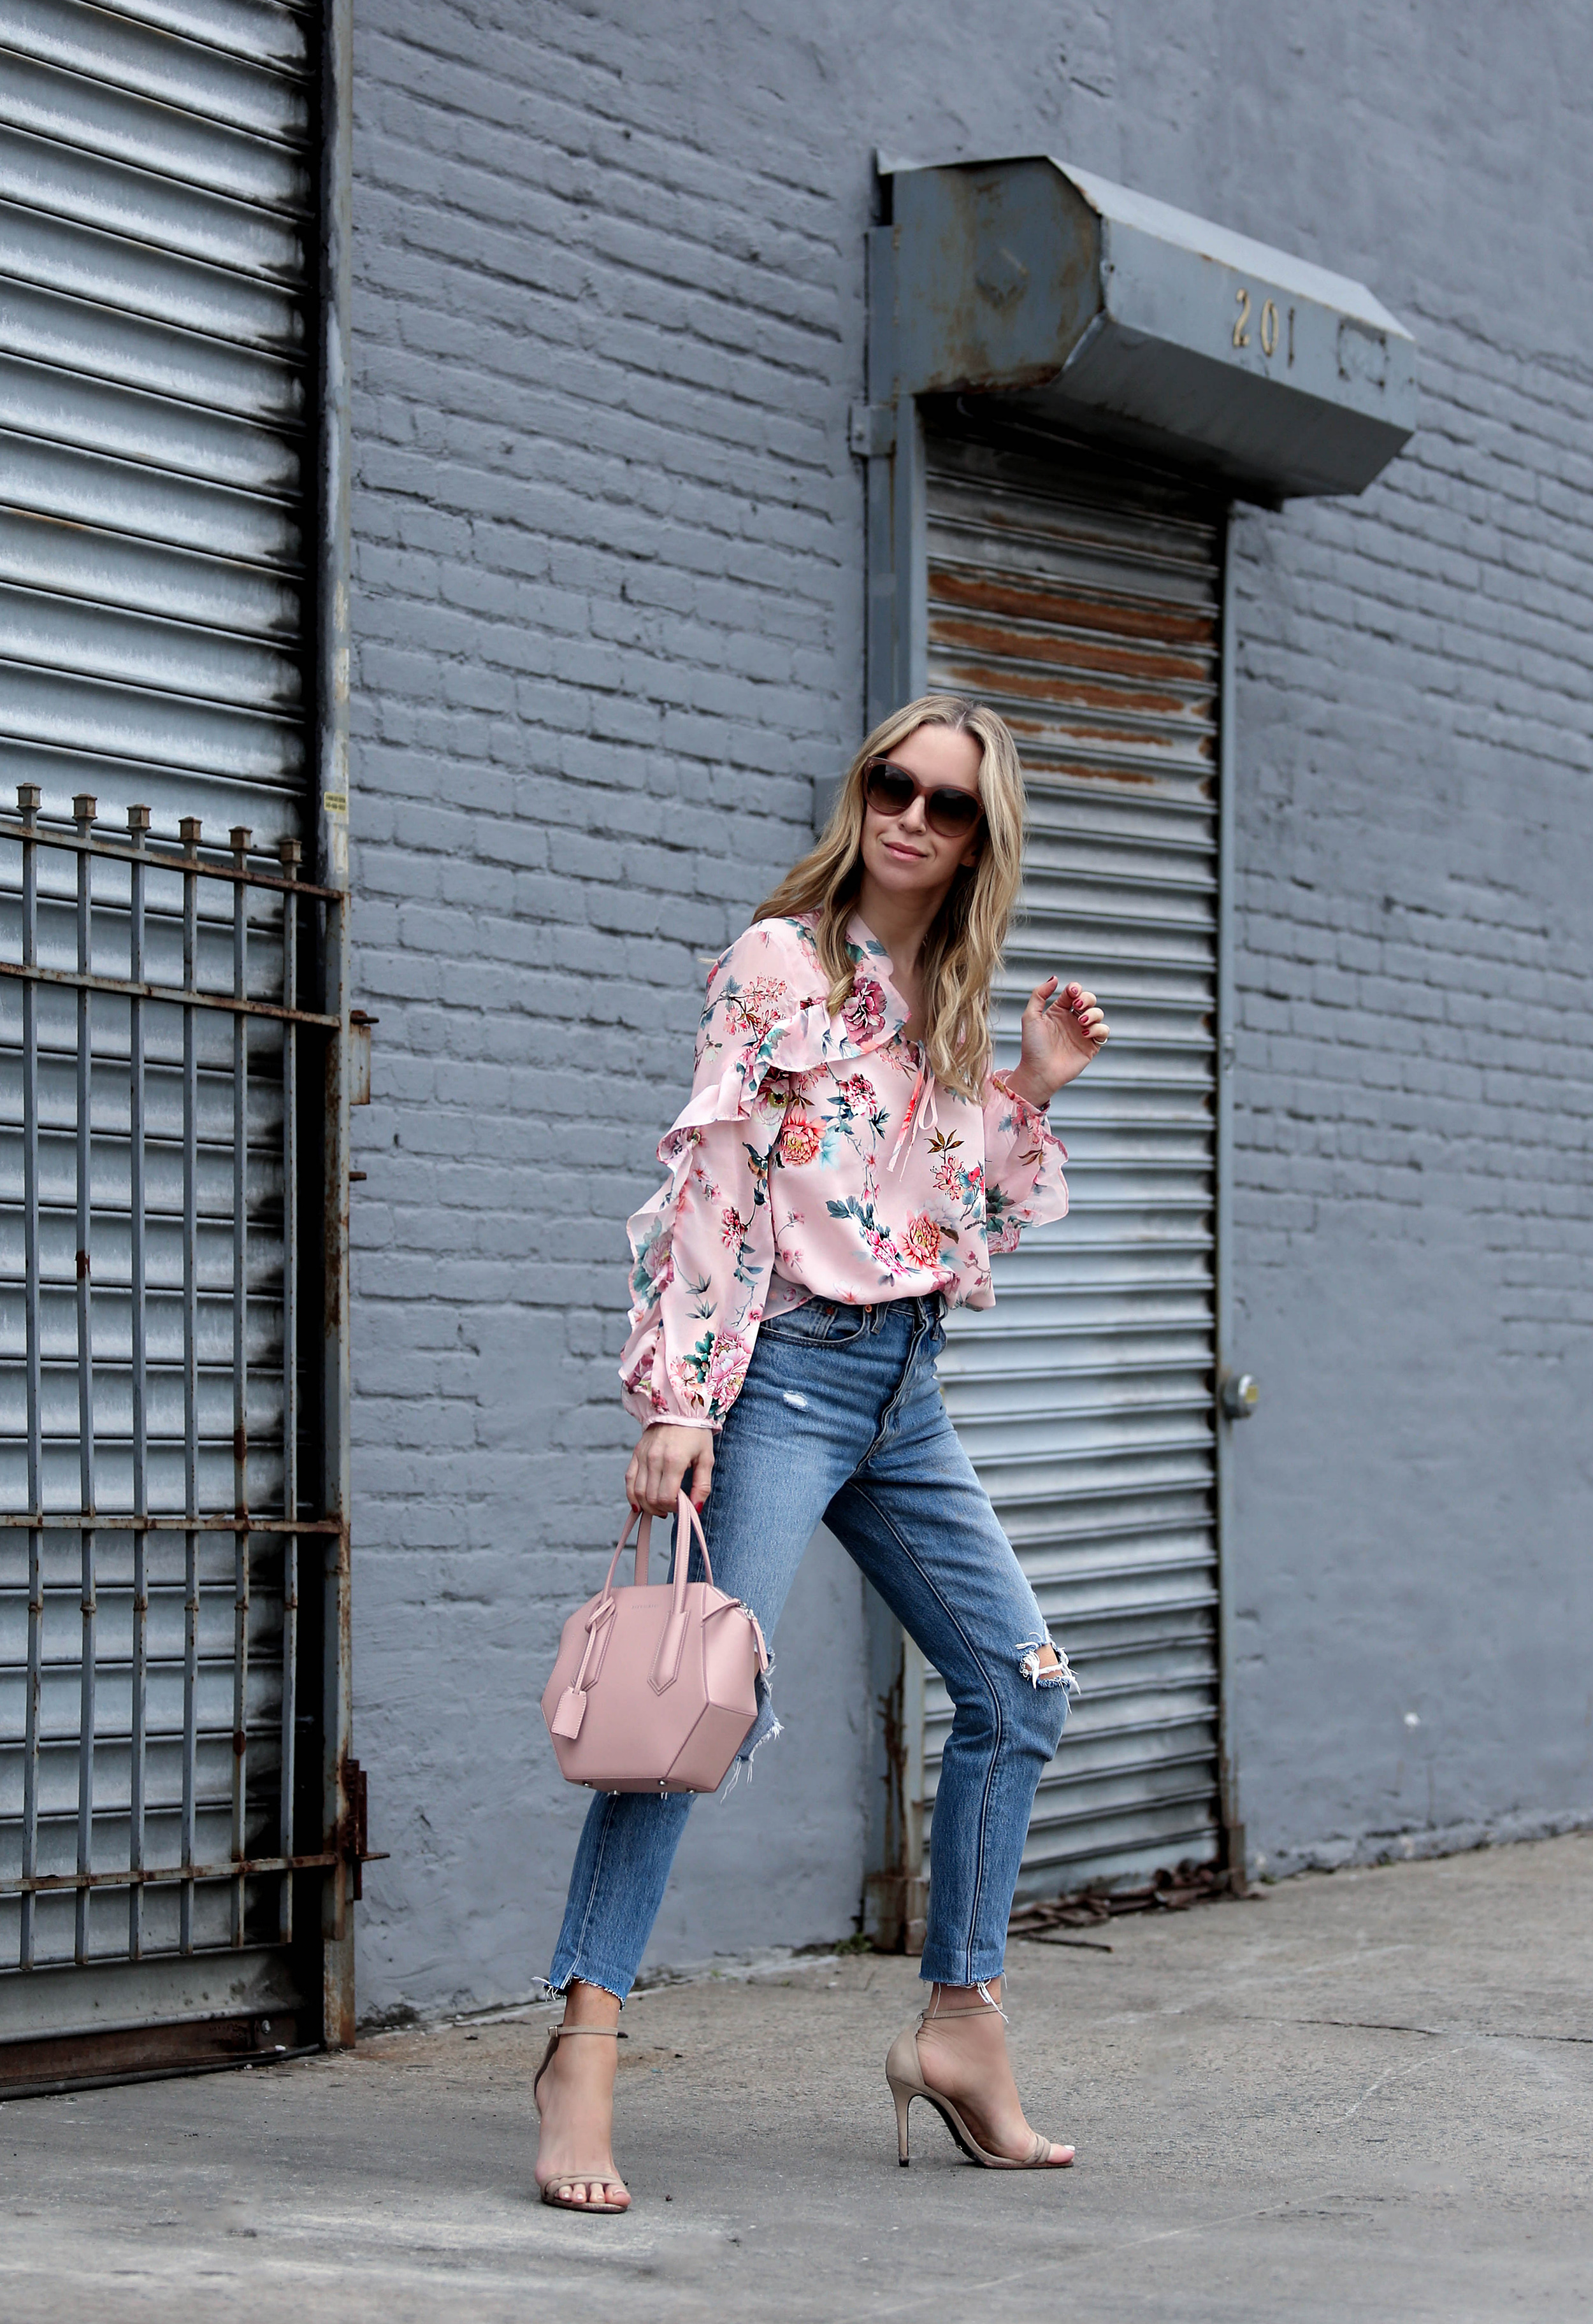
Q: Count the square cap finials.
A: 6